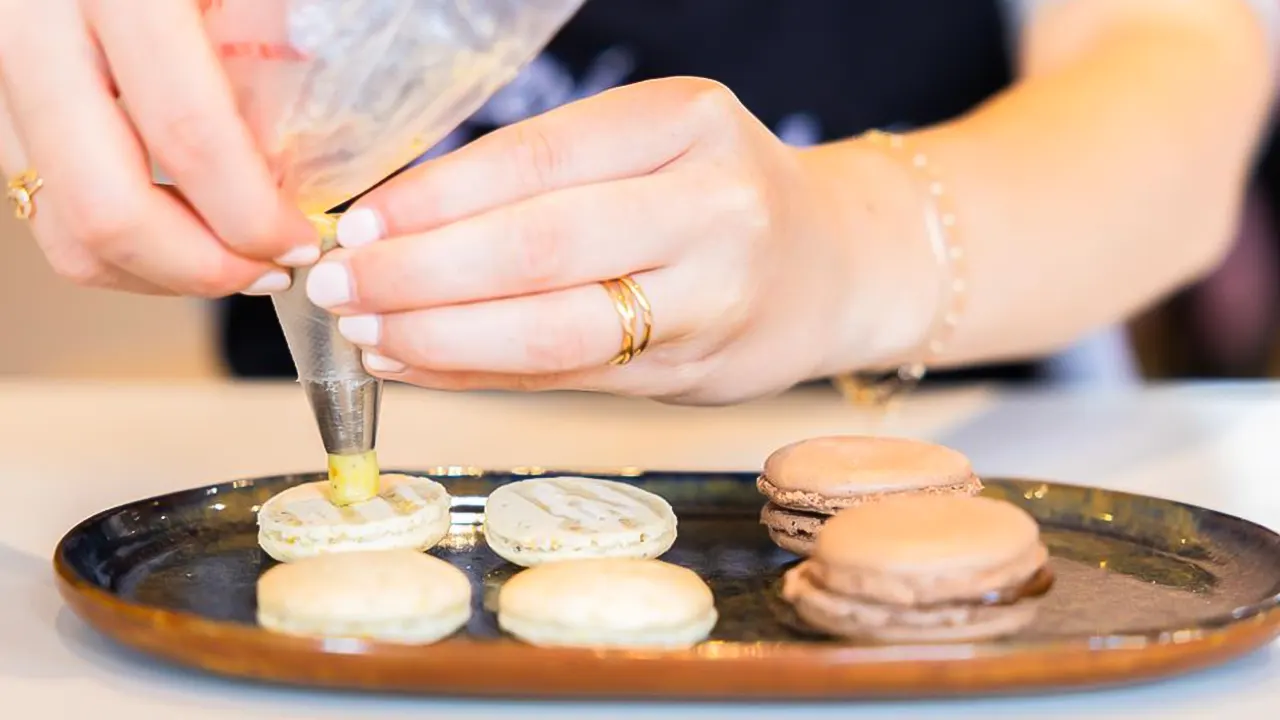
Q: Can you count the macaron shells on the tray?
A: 8